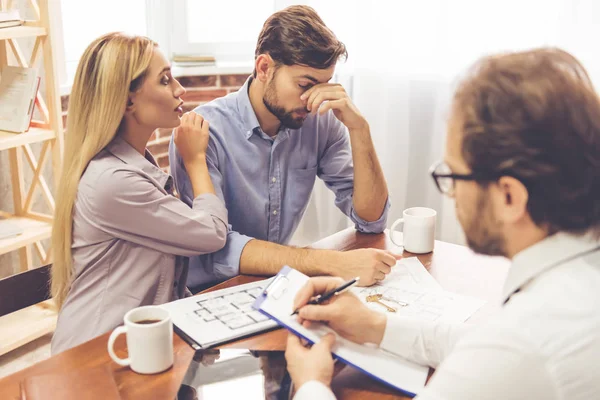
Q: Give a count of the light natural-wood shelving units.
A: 1